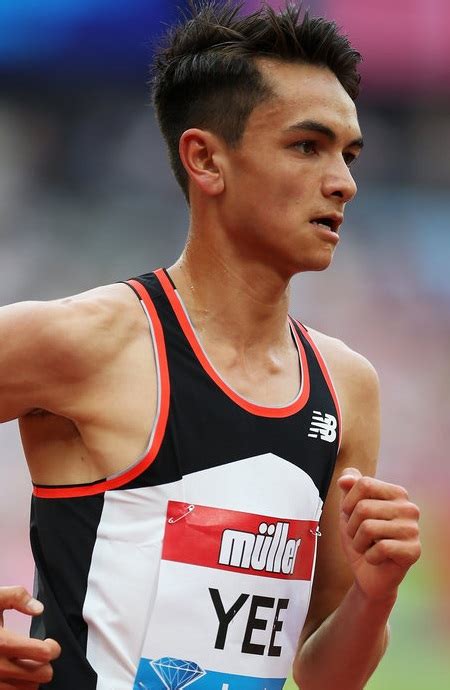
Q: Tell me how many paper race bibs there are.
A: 1